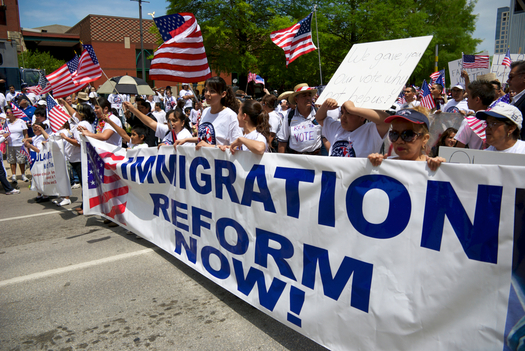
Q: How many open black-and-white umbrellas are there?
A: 1